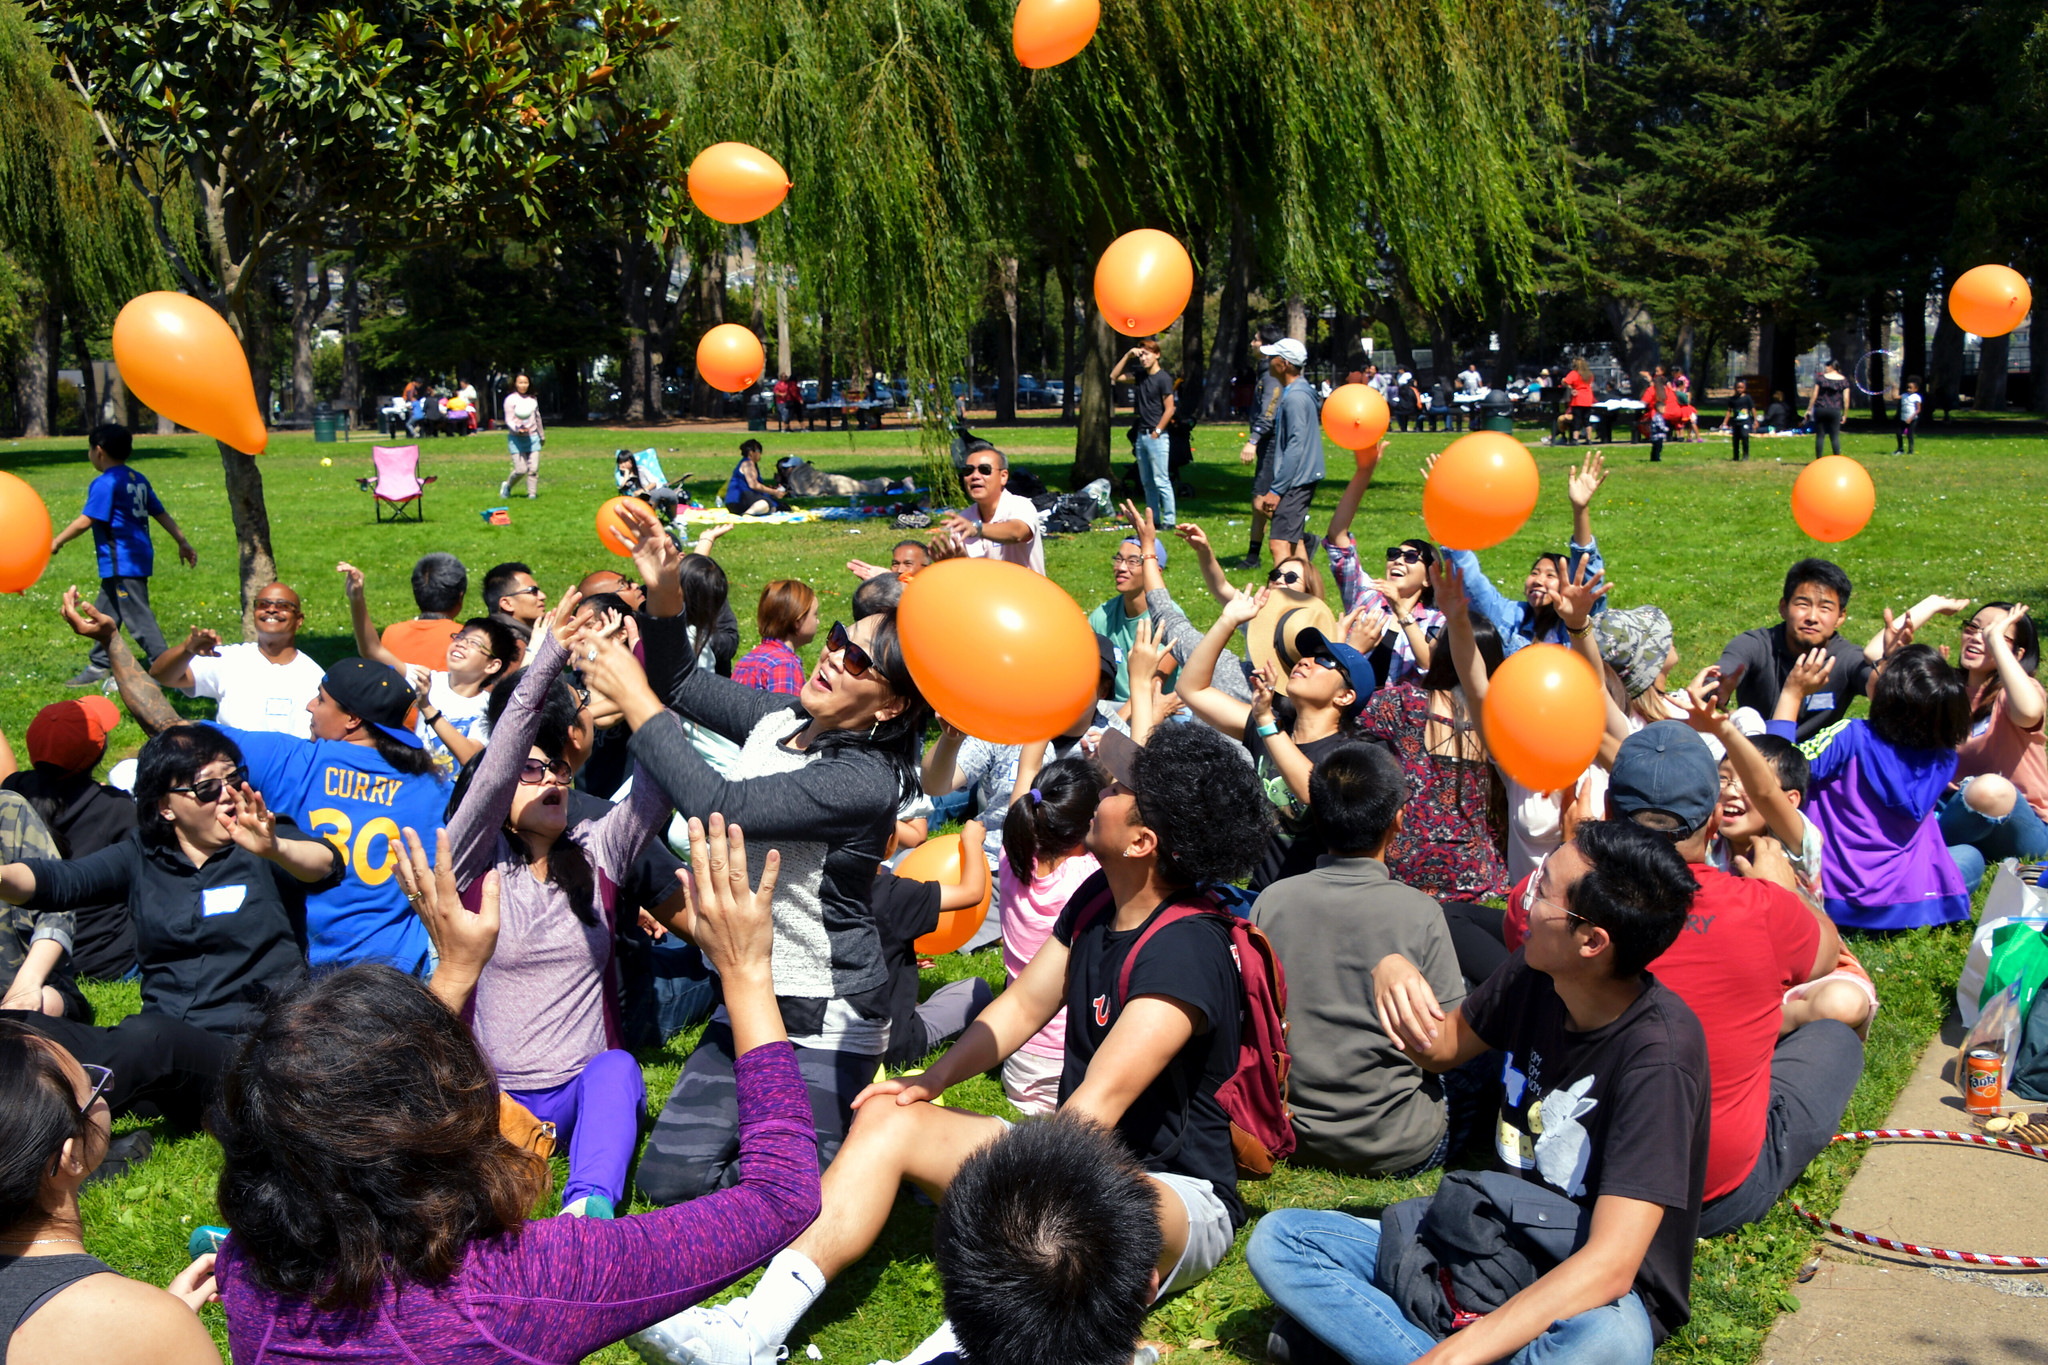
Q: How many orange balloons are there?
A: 14